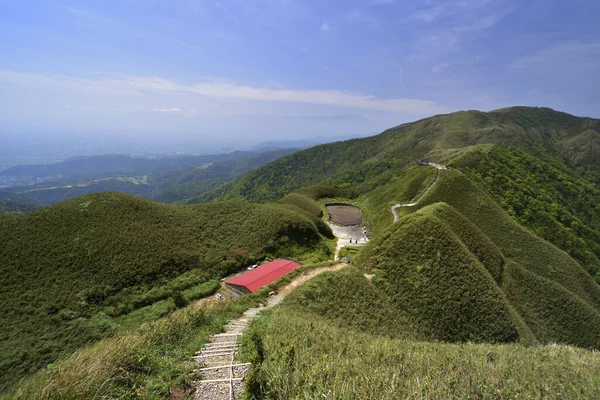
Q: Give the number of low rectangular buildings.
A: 1